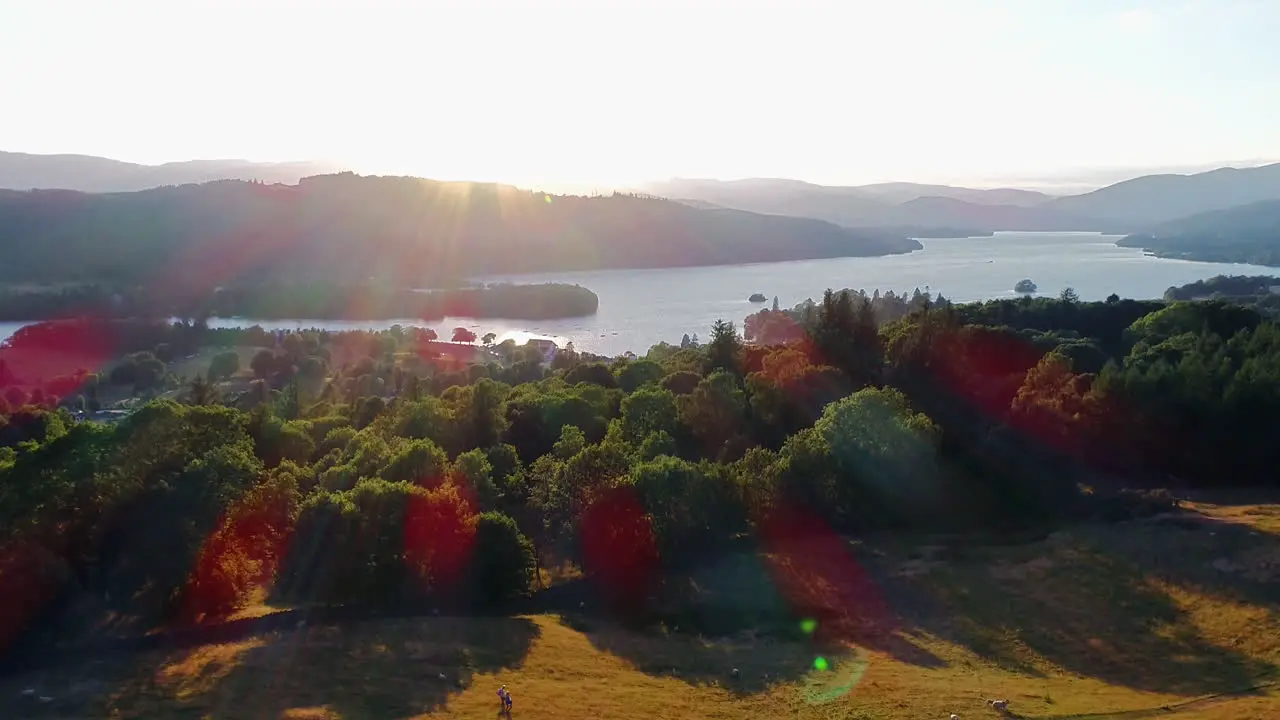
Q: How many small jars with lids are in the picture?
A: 0